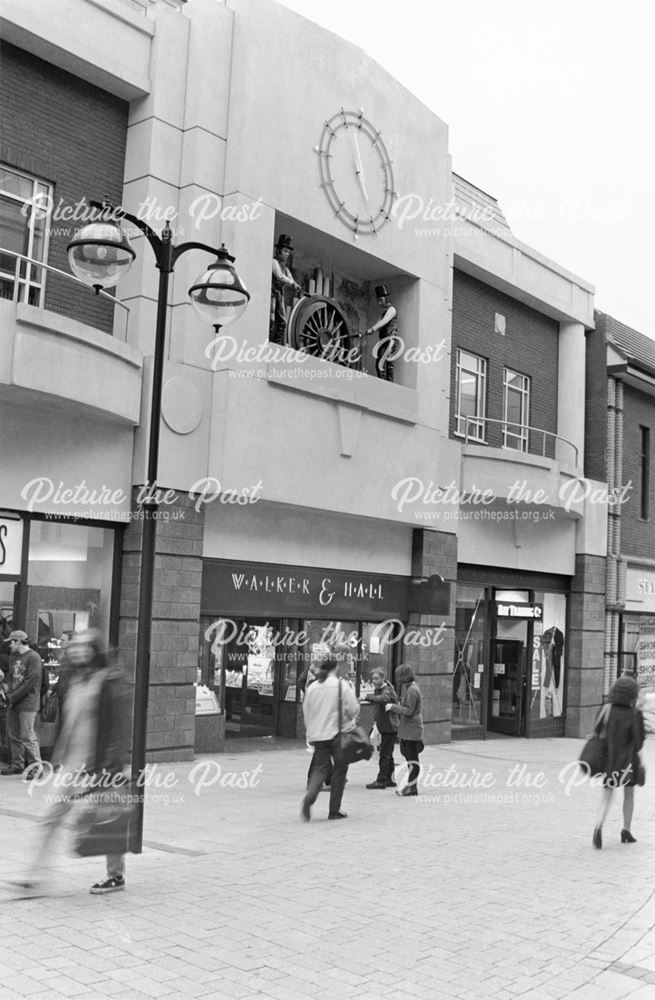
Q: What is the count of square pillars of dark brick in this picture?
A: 3